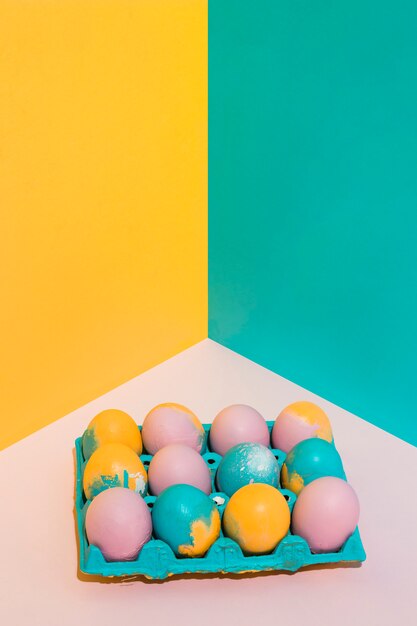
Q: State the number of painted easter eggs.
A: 12